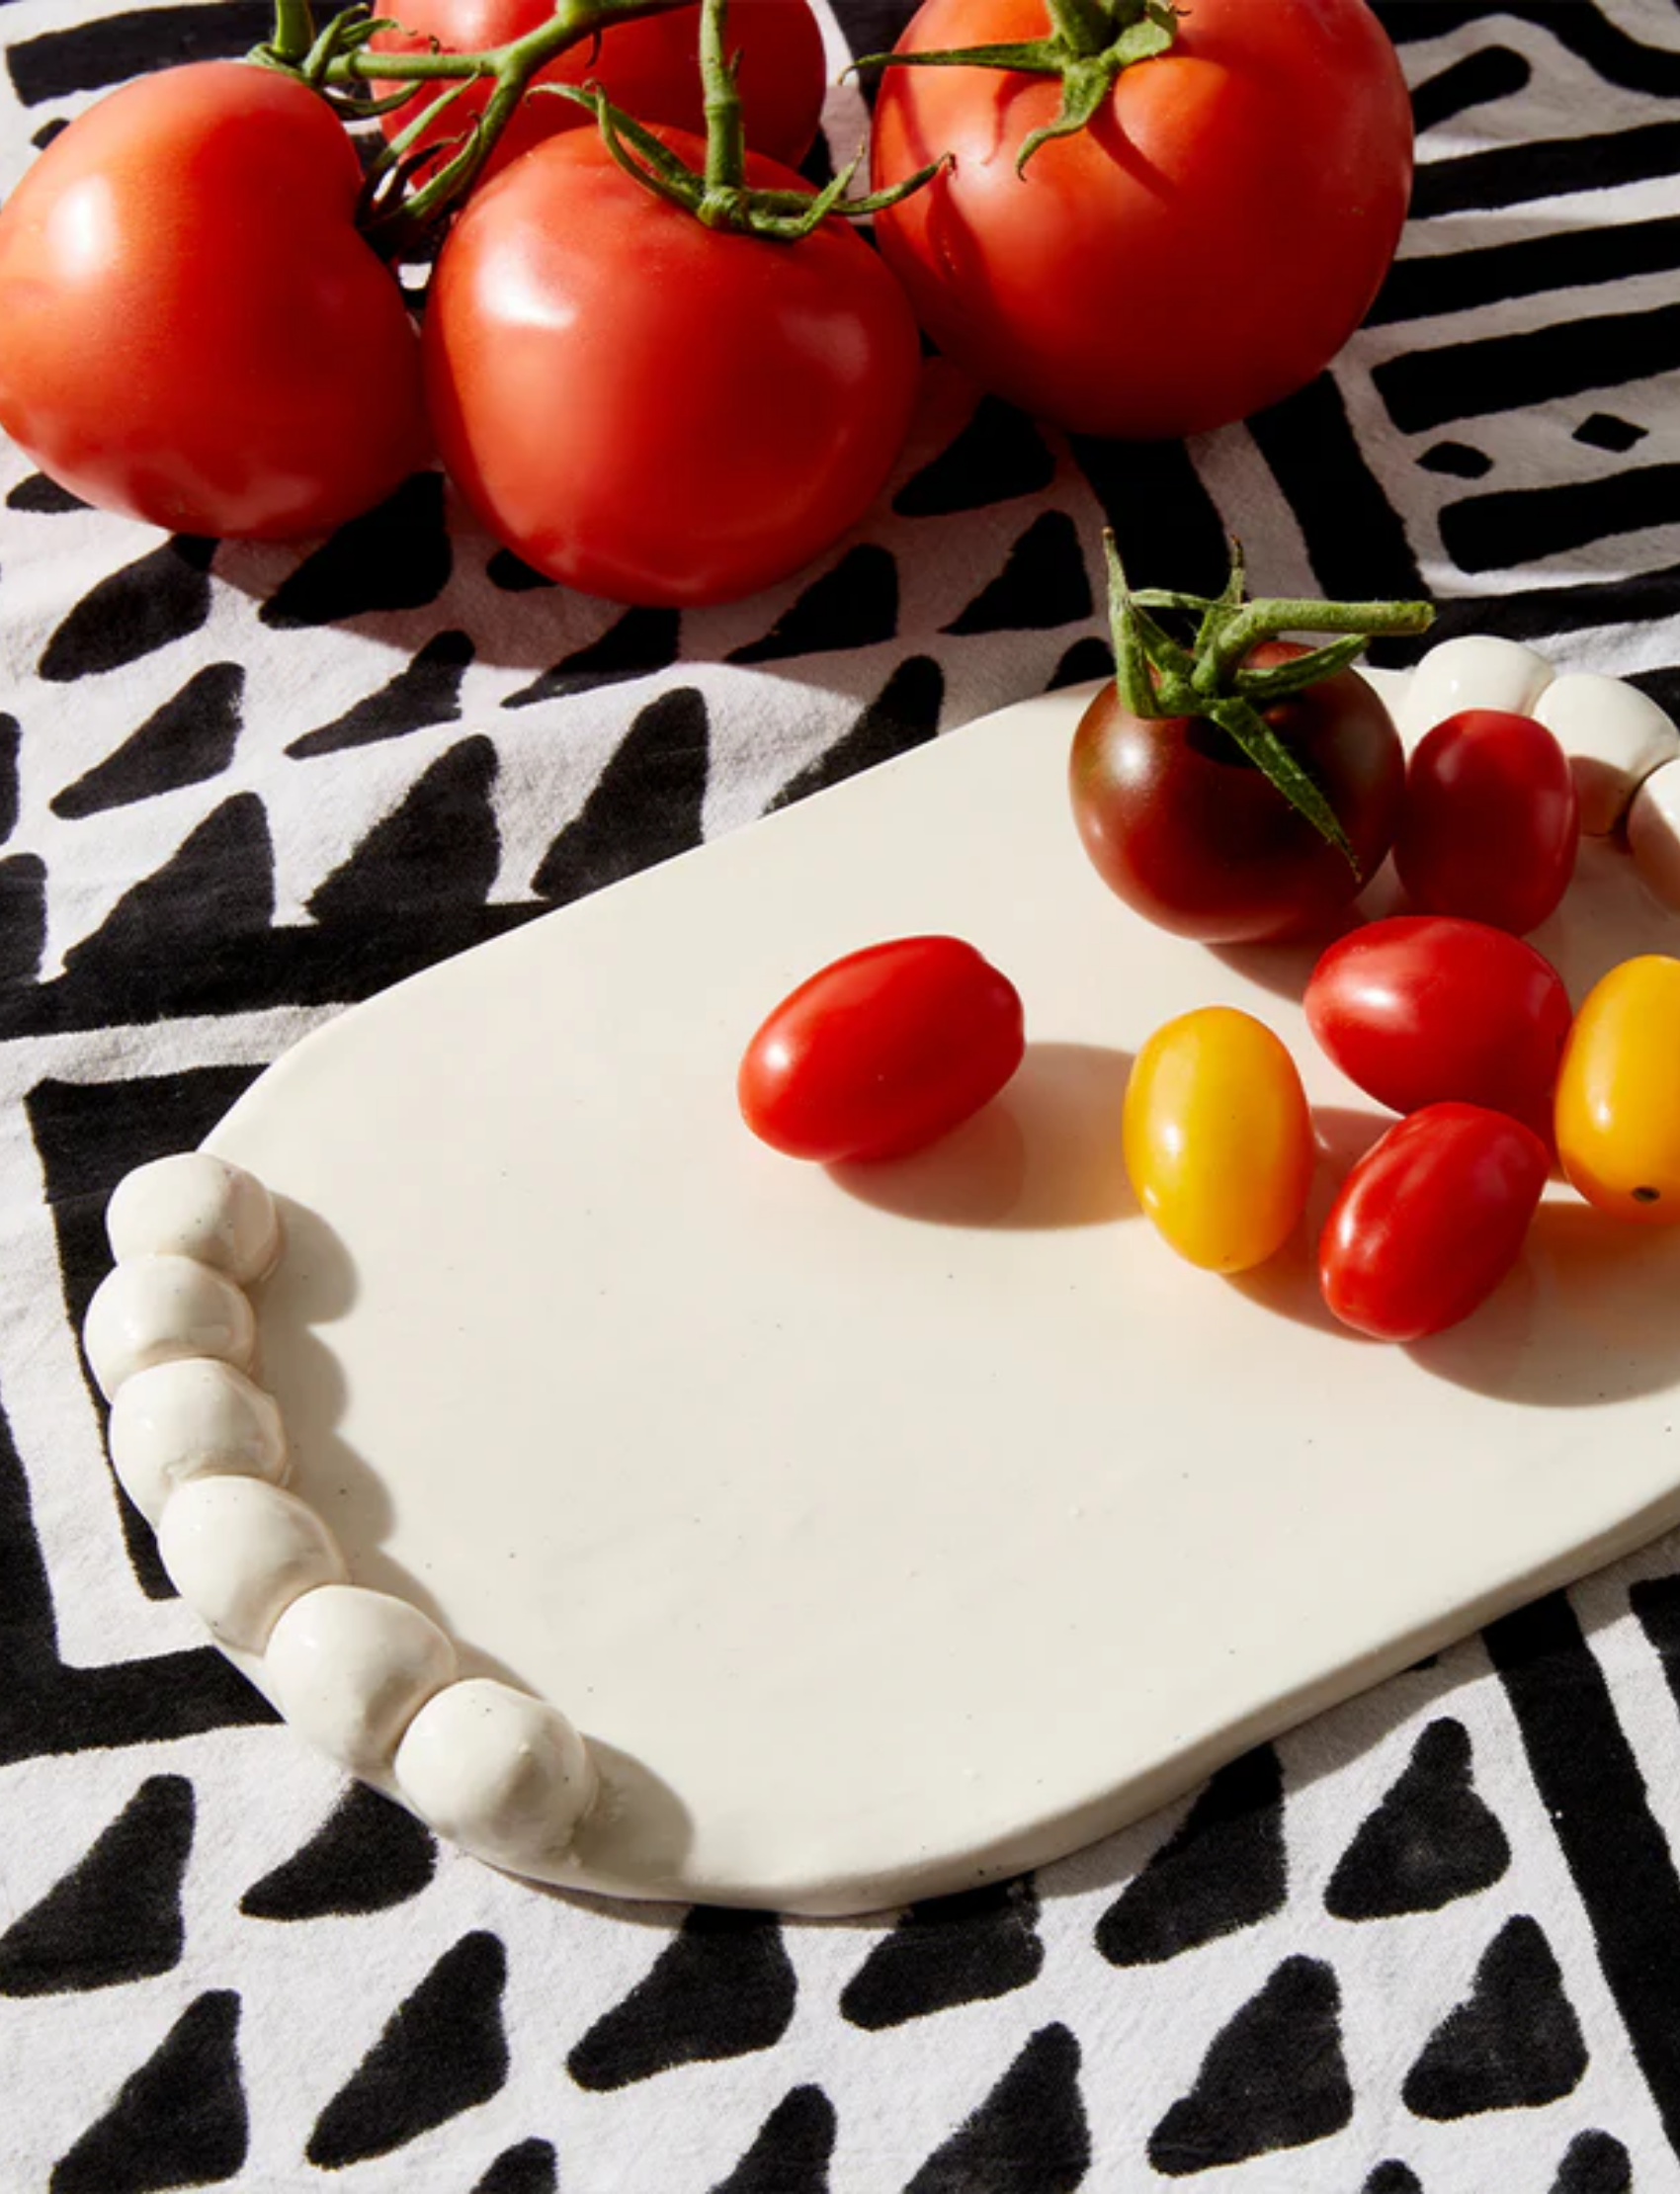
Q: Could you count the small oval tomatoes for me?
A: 6